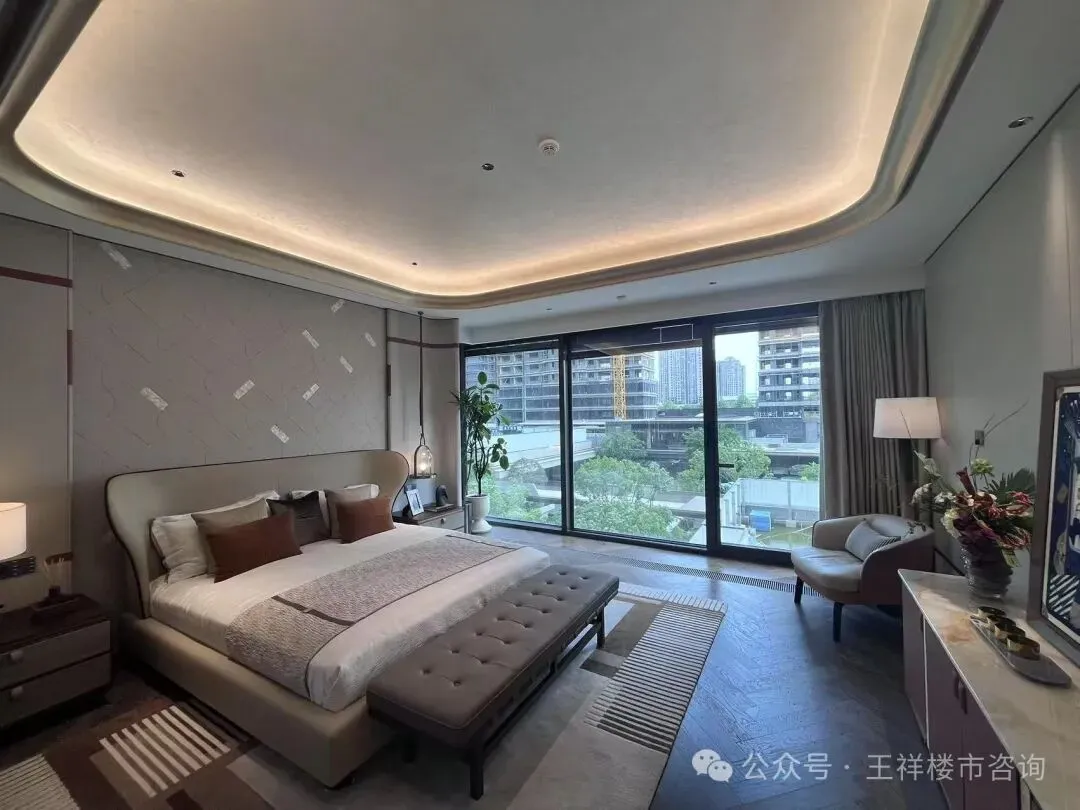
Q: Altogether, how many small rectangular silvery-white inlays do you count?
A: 9